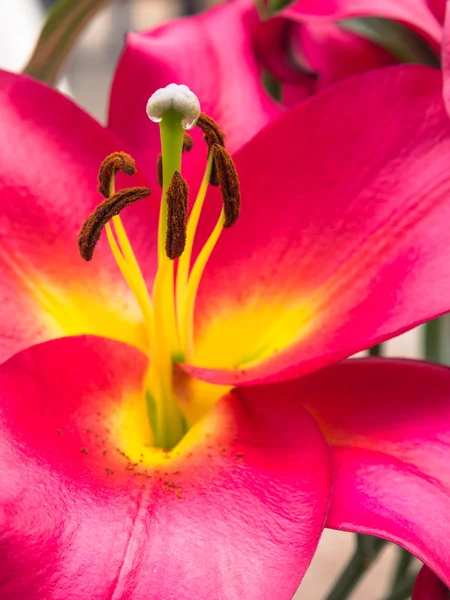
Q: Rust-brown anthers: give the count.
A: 6